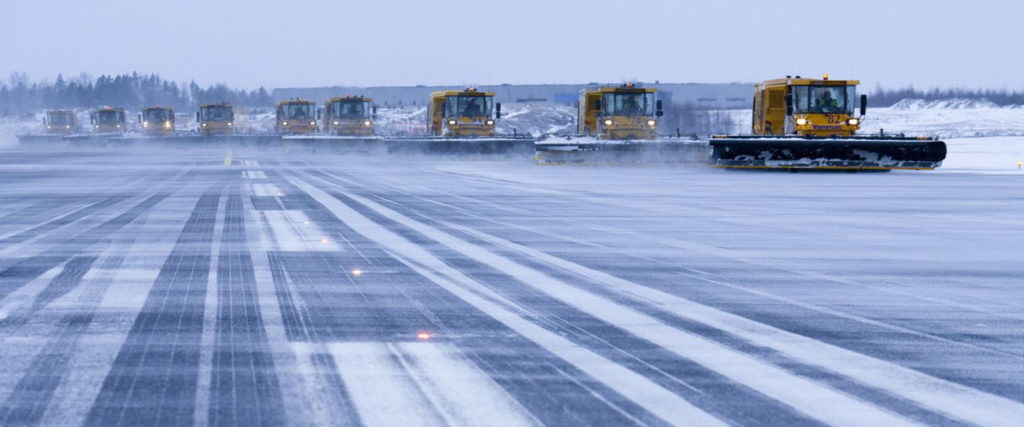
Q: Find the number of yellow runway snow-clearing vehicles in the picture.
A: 9